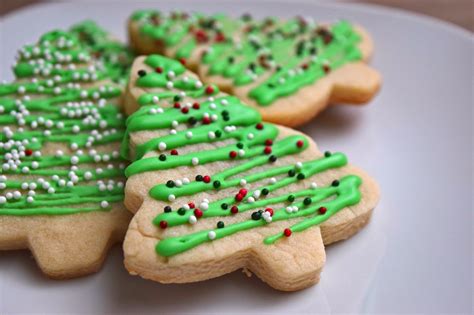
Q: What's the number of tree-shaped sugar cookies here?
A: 4